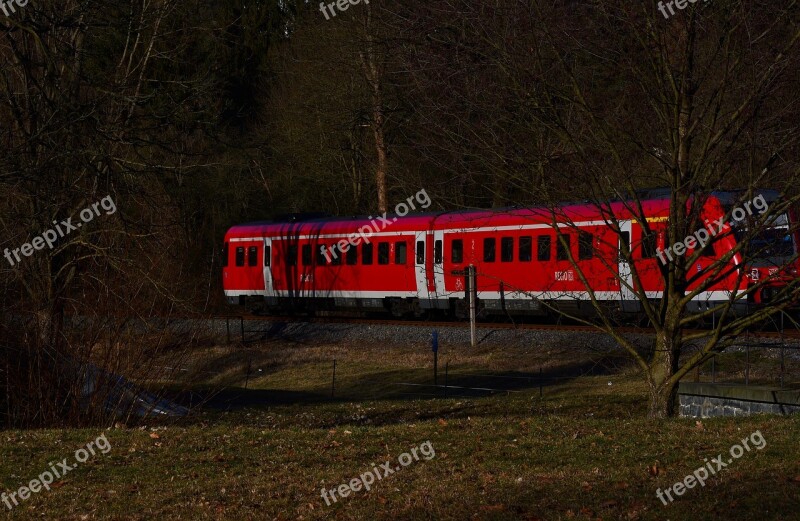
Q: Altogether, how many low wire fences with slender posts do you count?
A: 1